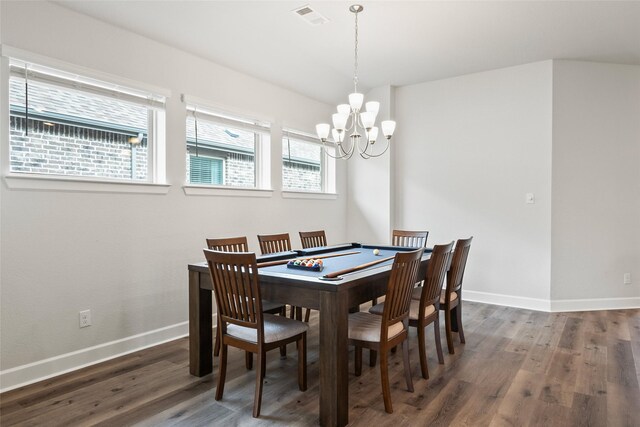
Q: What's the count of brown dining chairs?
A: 8